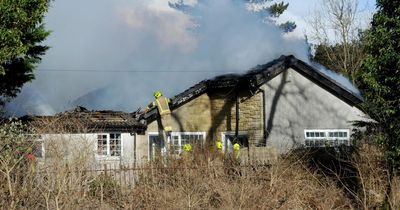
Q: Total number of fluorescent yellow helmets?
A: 4